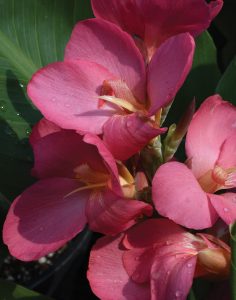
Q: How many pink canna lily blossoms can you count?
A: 5